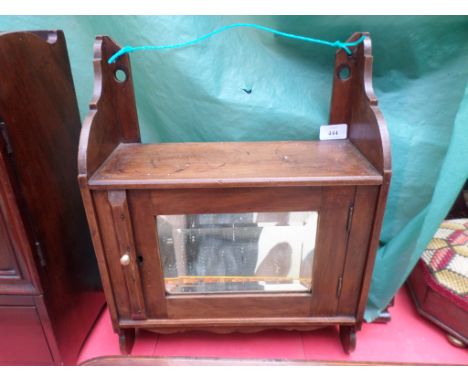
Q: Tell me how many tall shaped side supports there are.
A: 2